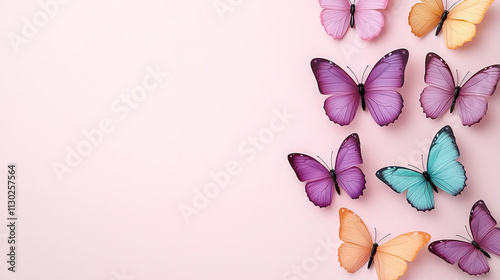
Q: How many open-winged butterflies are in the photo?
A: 8